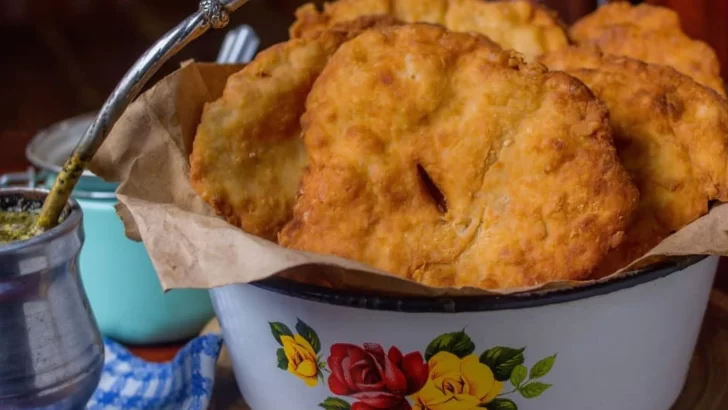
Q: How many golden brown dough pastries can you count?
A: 5